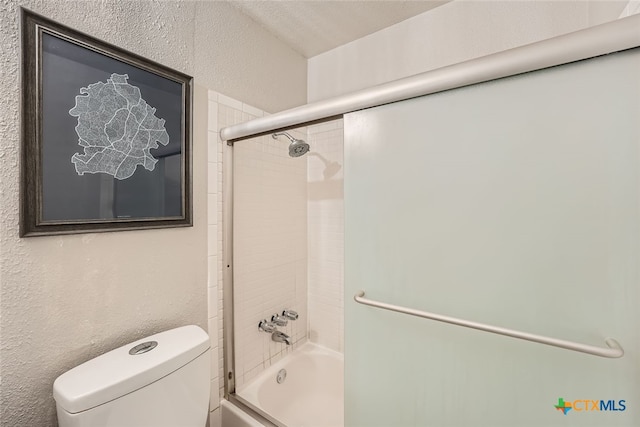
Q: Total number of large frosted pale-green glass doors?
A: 1